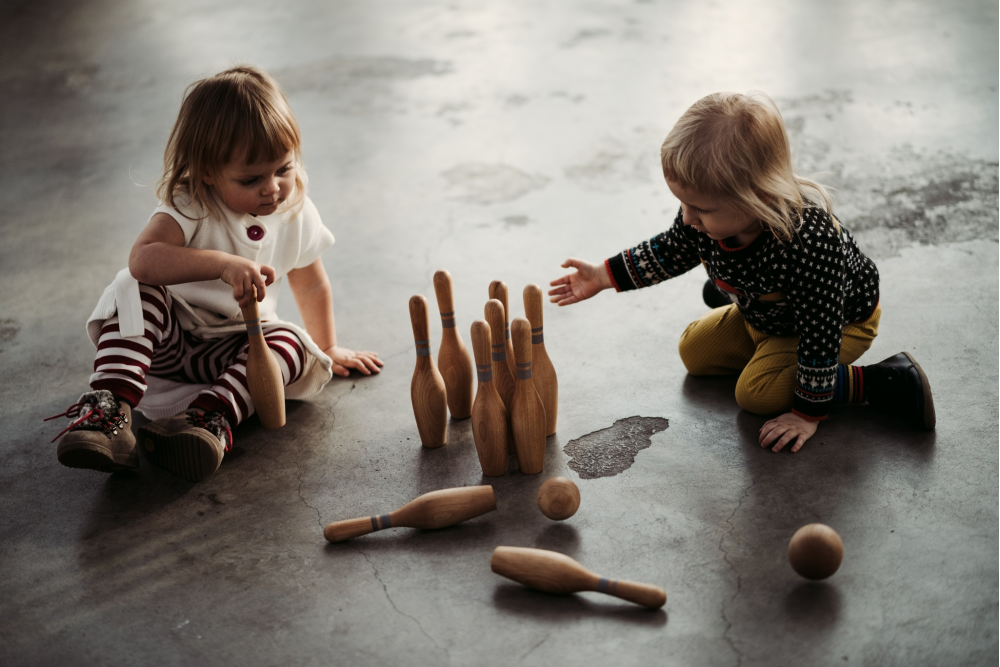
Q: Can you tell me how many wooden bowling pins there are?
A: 10